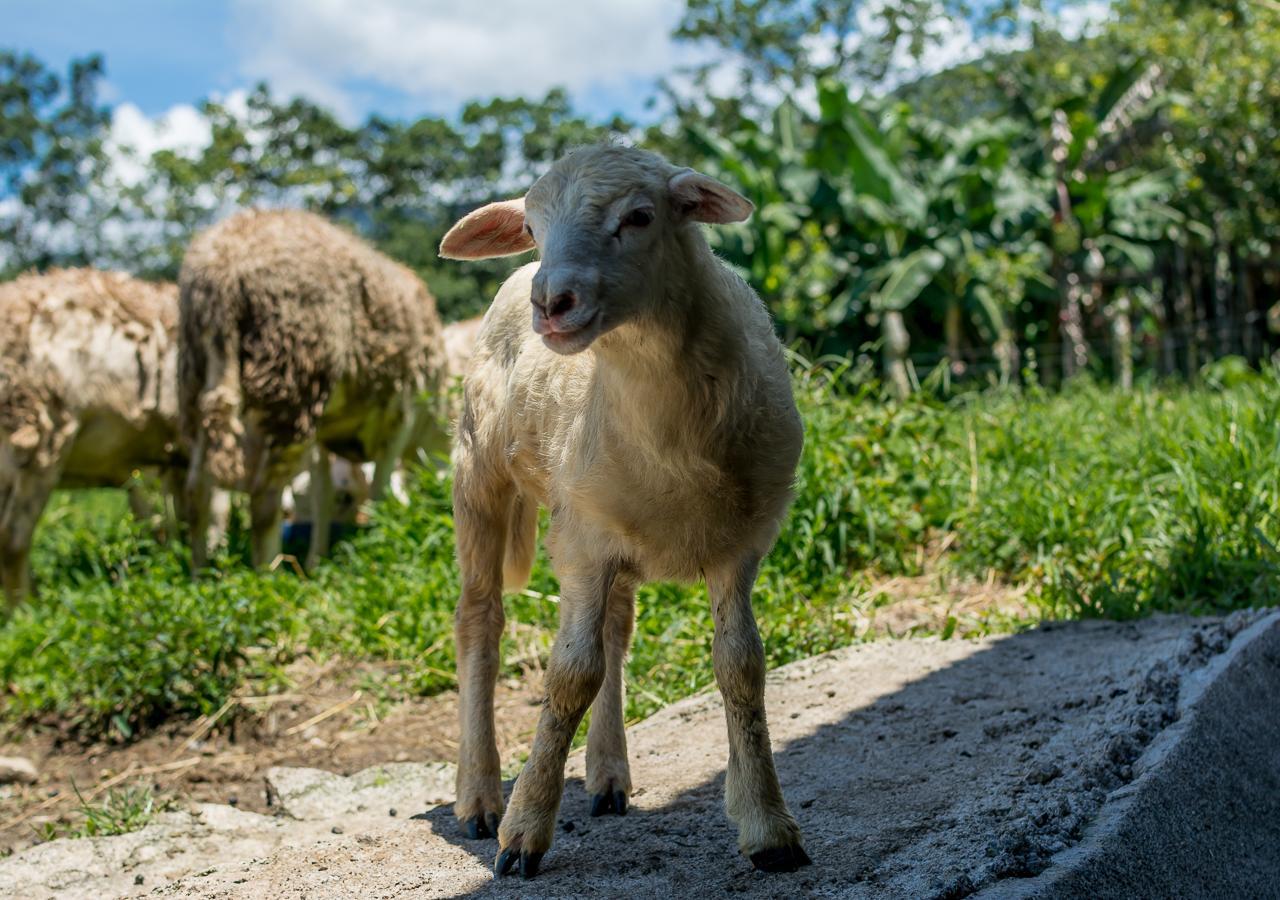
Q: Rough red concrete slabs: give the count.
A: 0